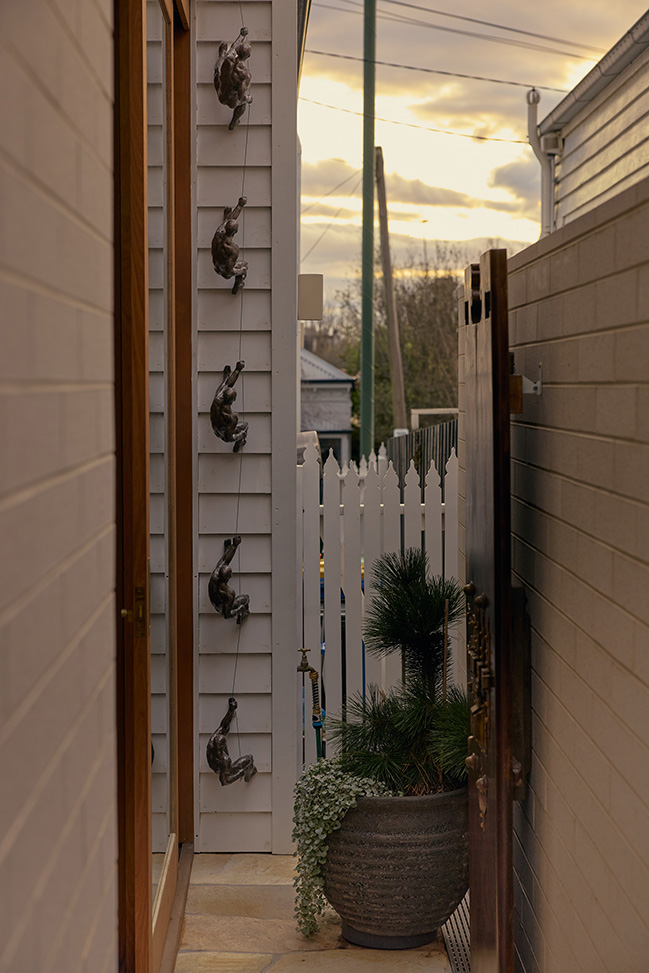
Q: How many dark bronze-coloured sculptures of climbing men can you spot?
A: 5